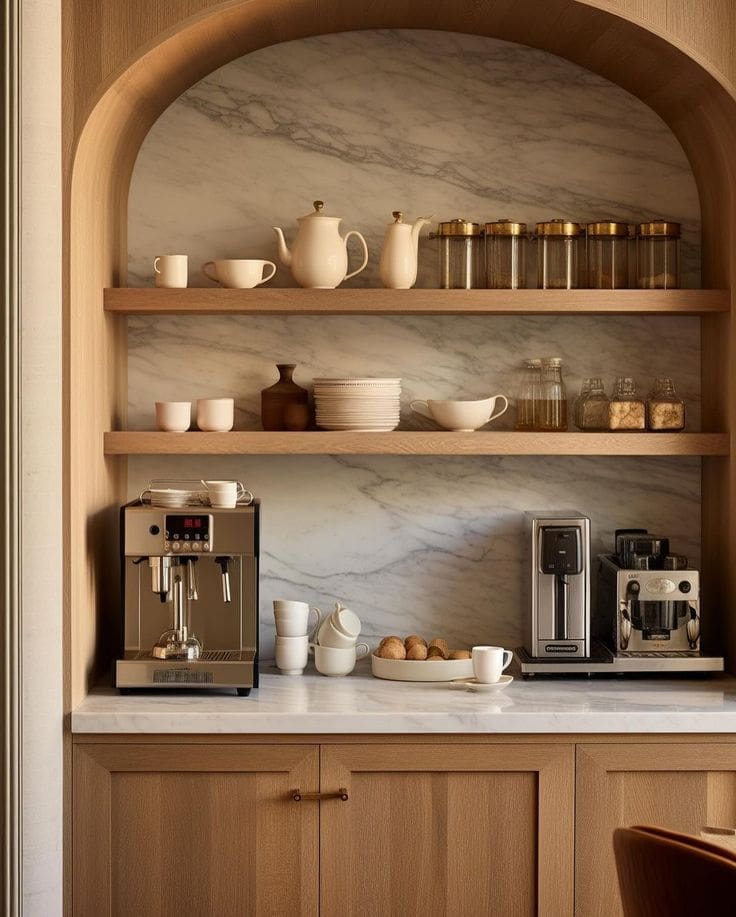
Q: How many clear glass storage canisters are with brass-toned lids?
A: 5